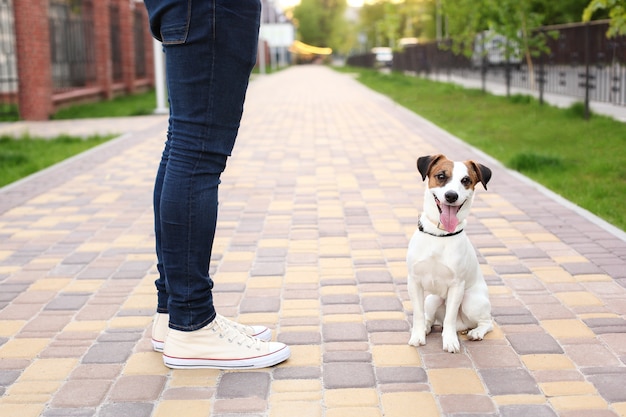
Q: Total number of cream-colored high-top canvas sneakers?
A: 2